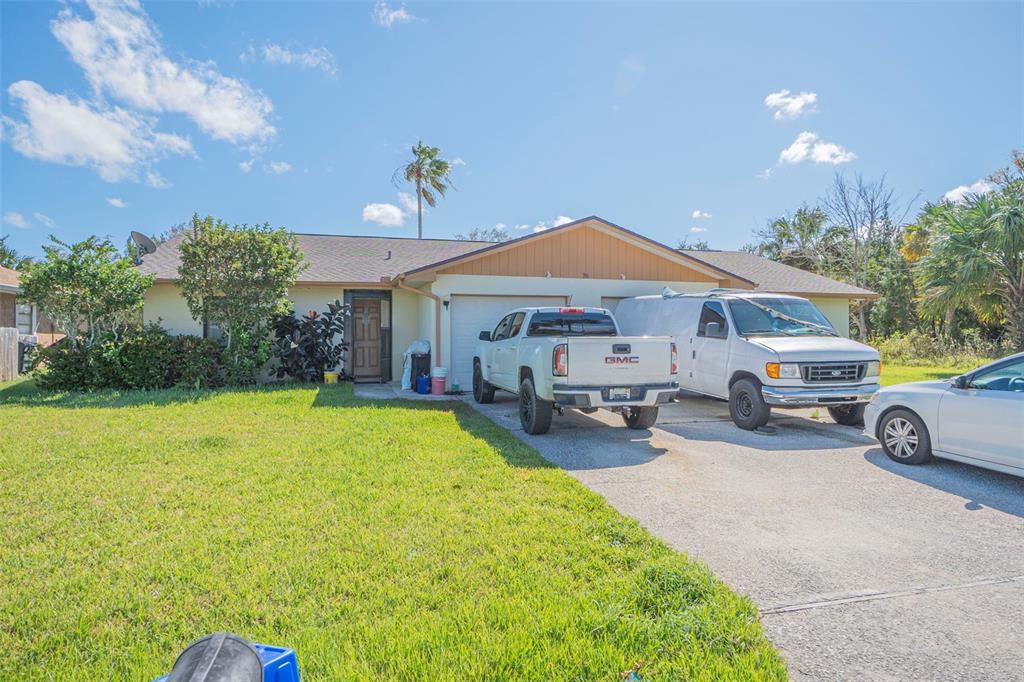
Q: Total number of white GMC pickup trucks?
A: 1